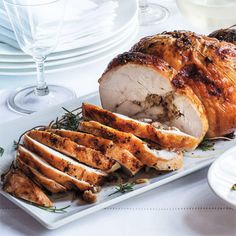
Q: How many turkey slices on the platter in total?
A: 8